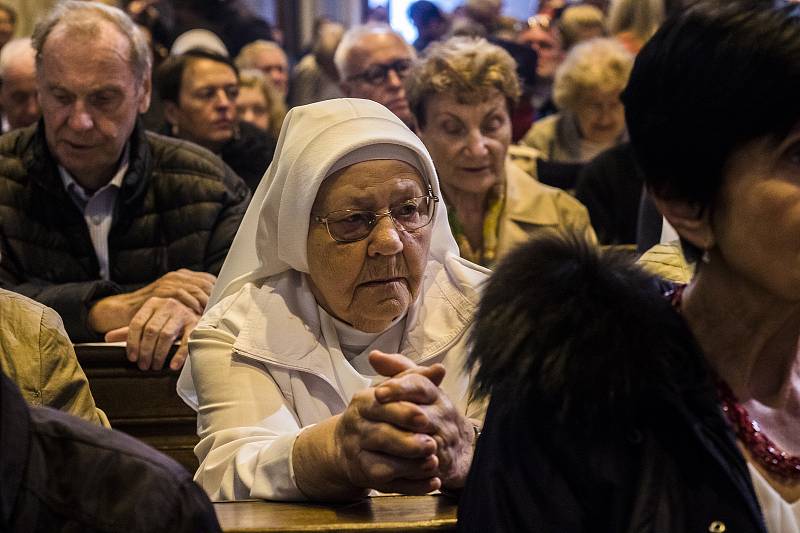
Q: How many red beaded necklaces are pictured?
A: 1